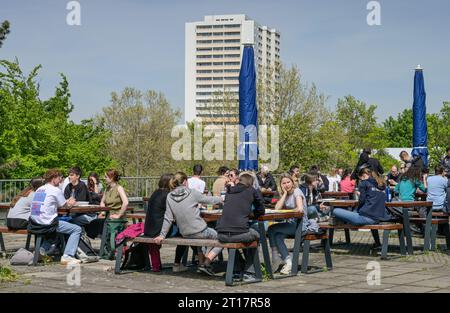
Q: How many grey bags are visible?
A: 1